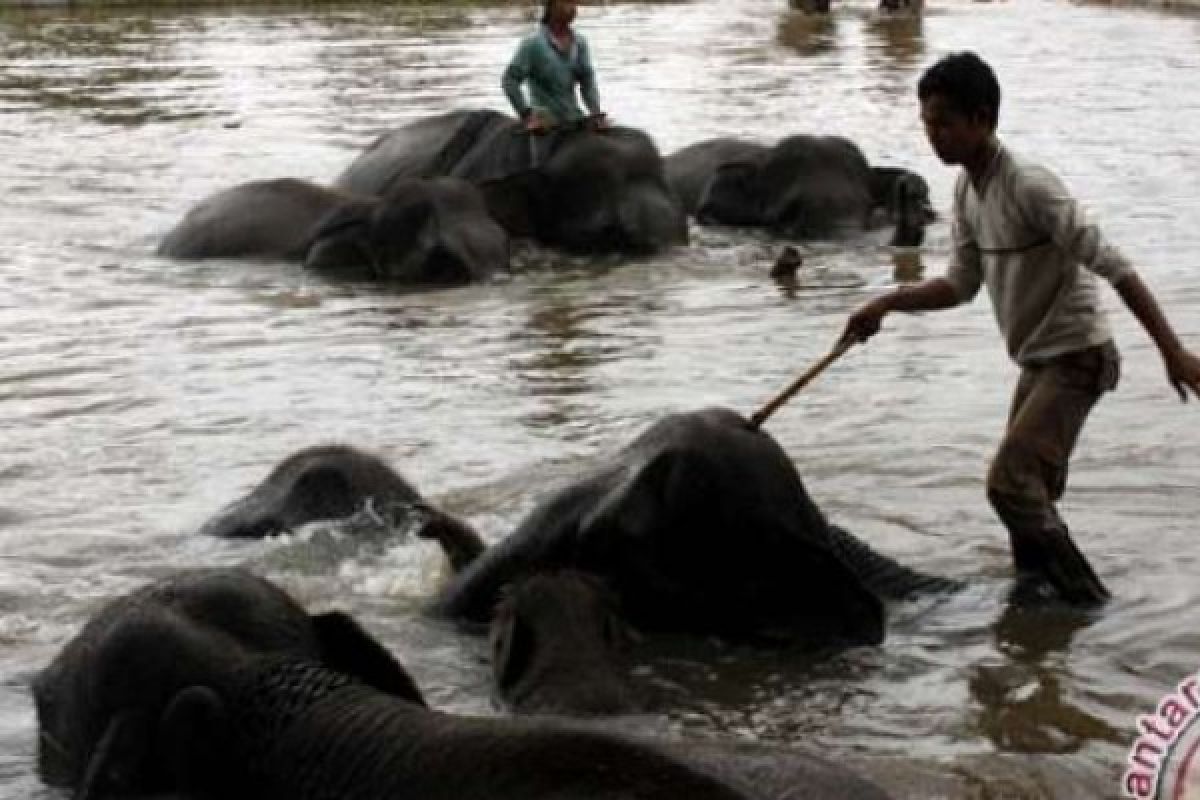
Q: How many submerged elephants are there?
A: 7